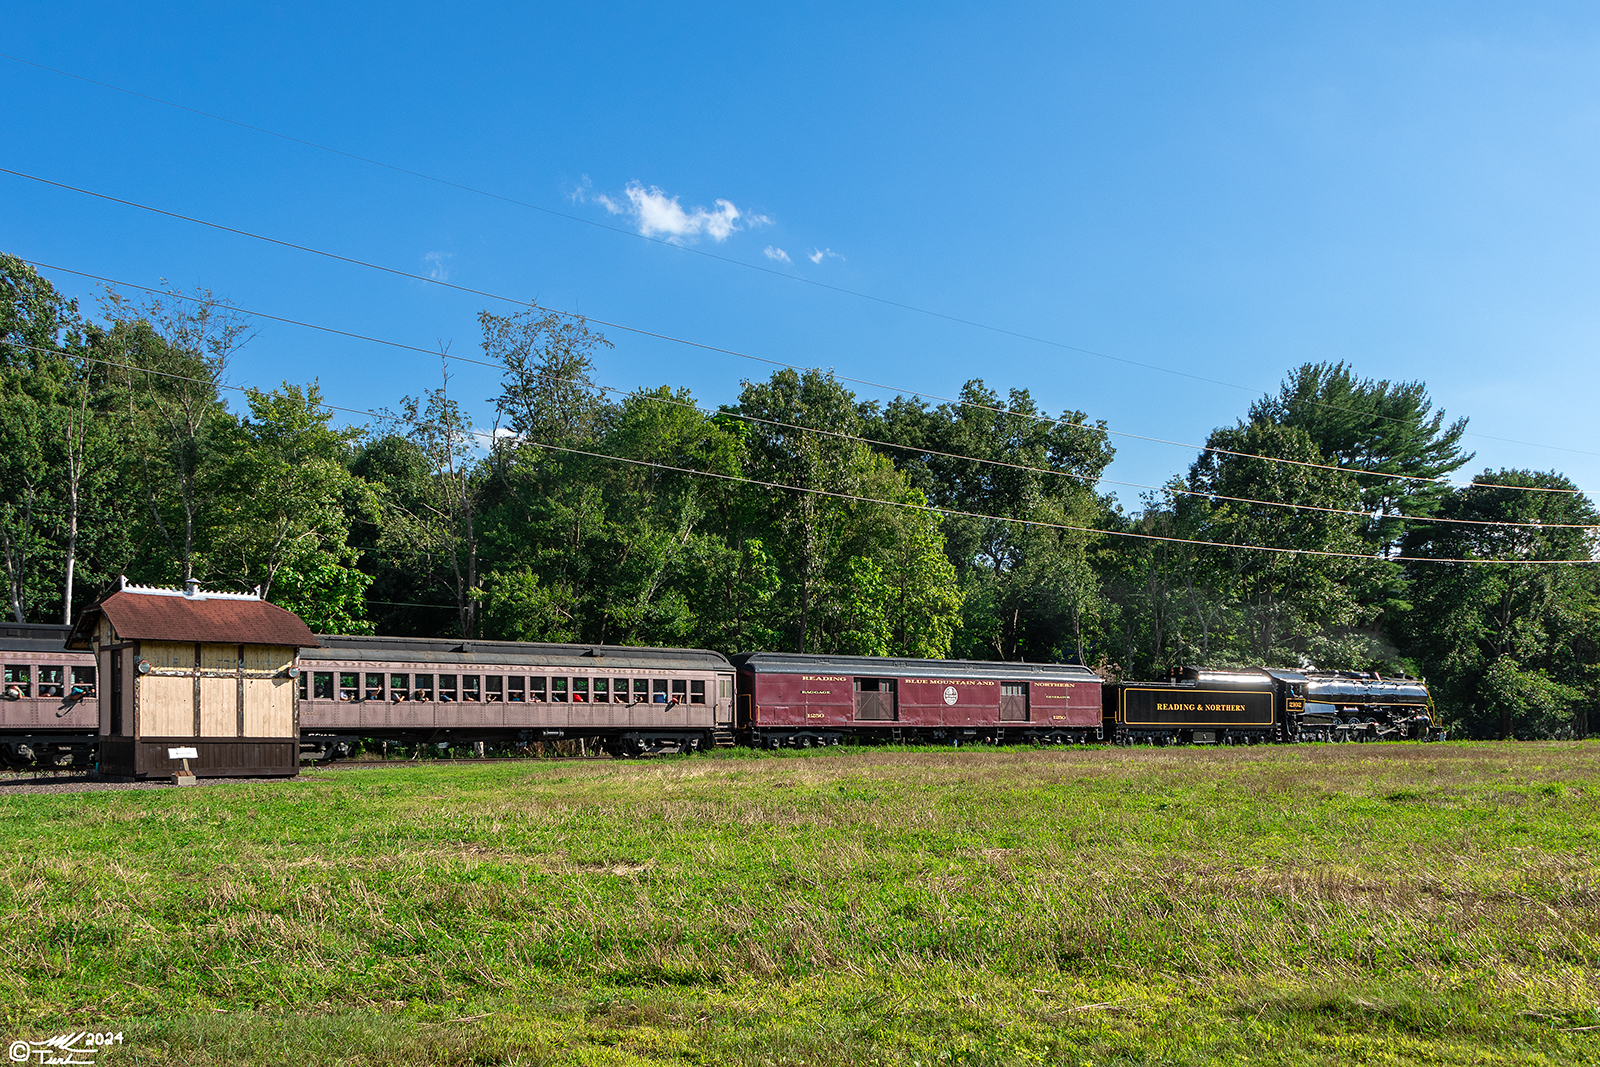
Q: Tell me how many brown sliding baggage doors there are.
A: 2